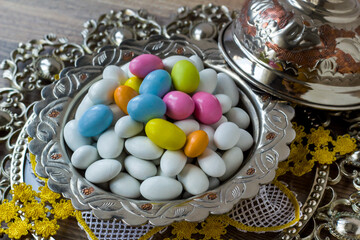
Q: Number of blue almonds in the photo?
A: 3